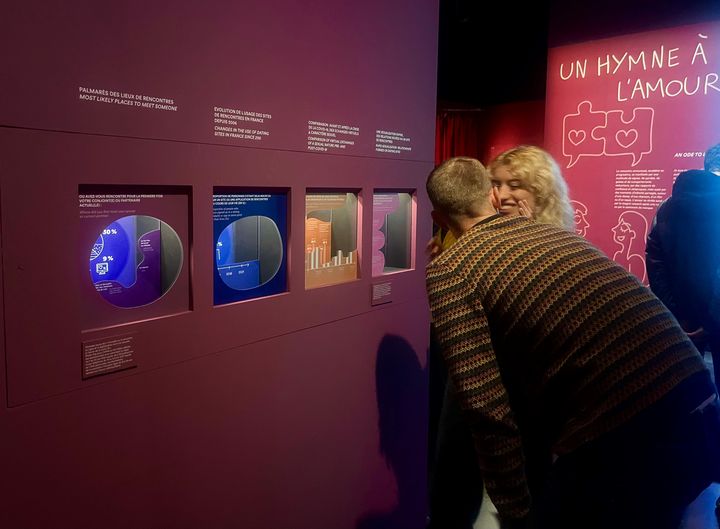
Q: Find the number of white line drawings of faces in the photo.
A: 2